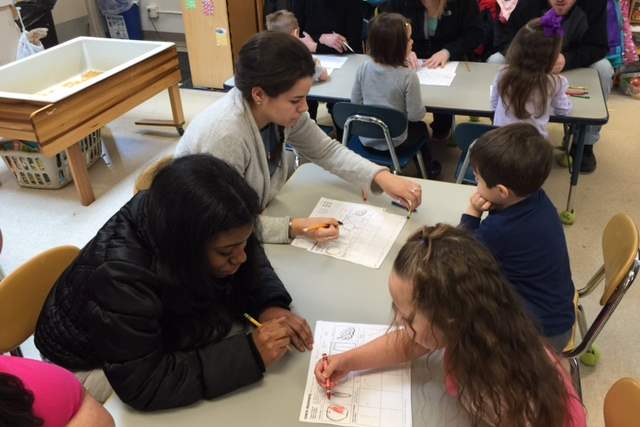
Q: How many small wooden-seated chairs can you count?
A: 4